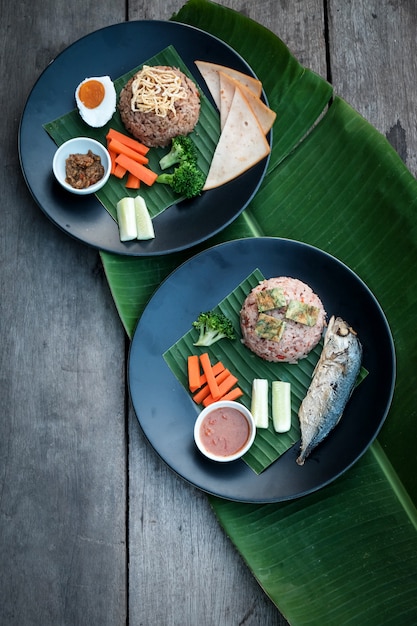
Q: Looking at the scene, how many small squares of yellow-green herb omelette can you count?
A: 3